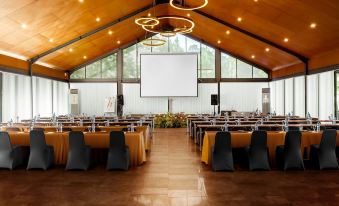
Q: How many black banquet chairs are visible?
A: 8